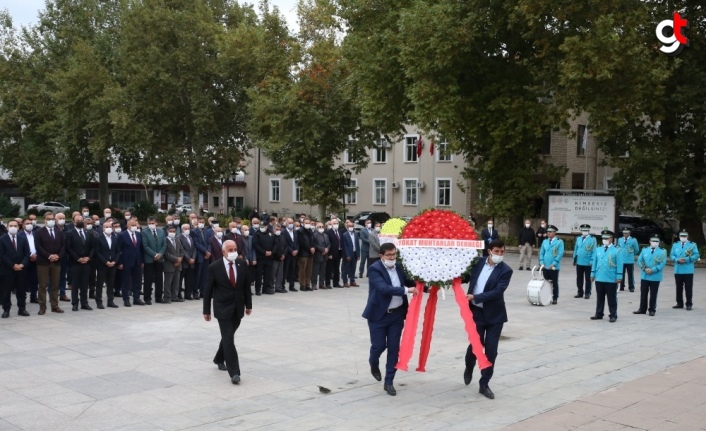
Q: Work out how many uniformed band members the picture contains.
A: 6